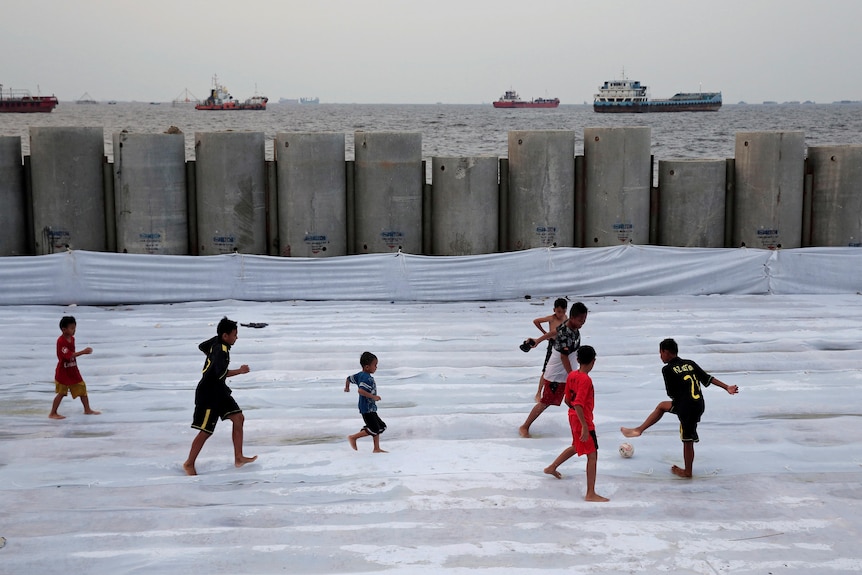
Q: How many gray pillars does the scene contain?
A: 12